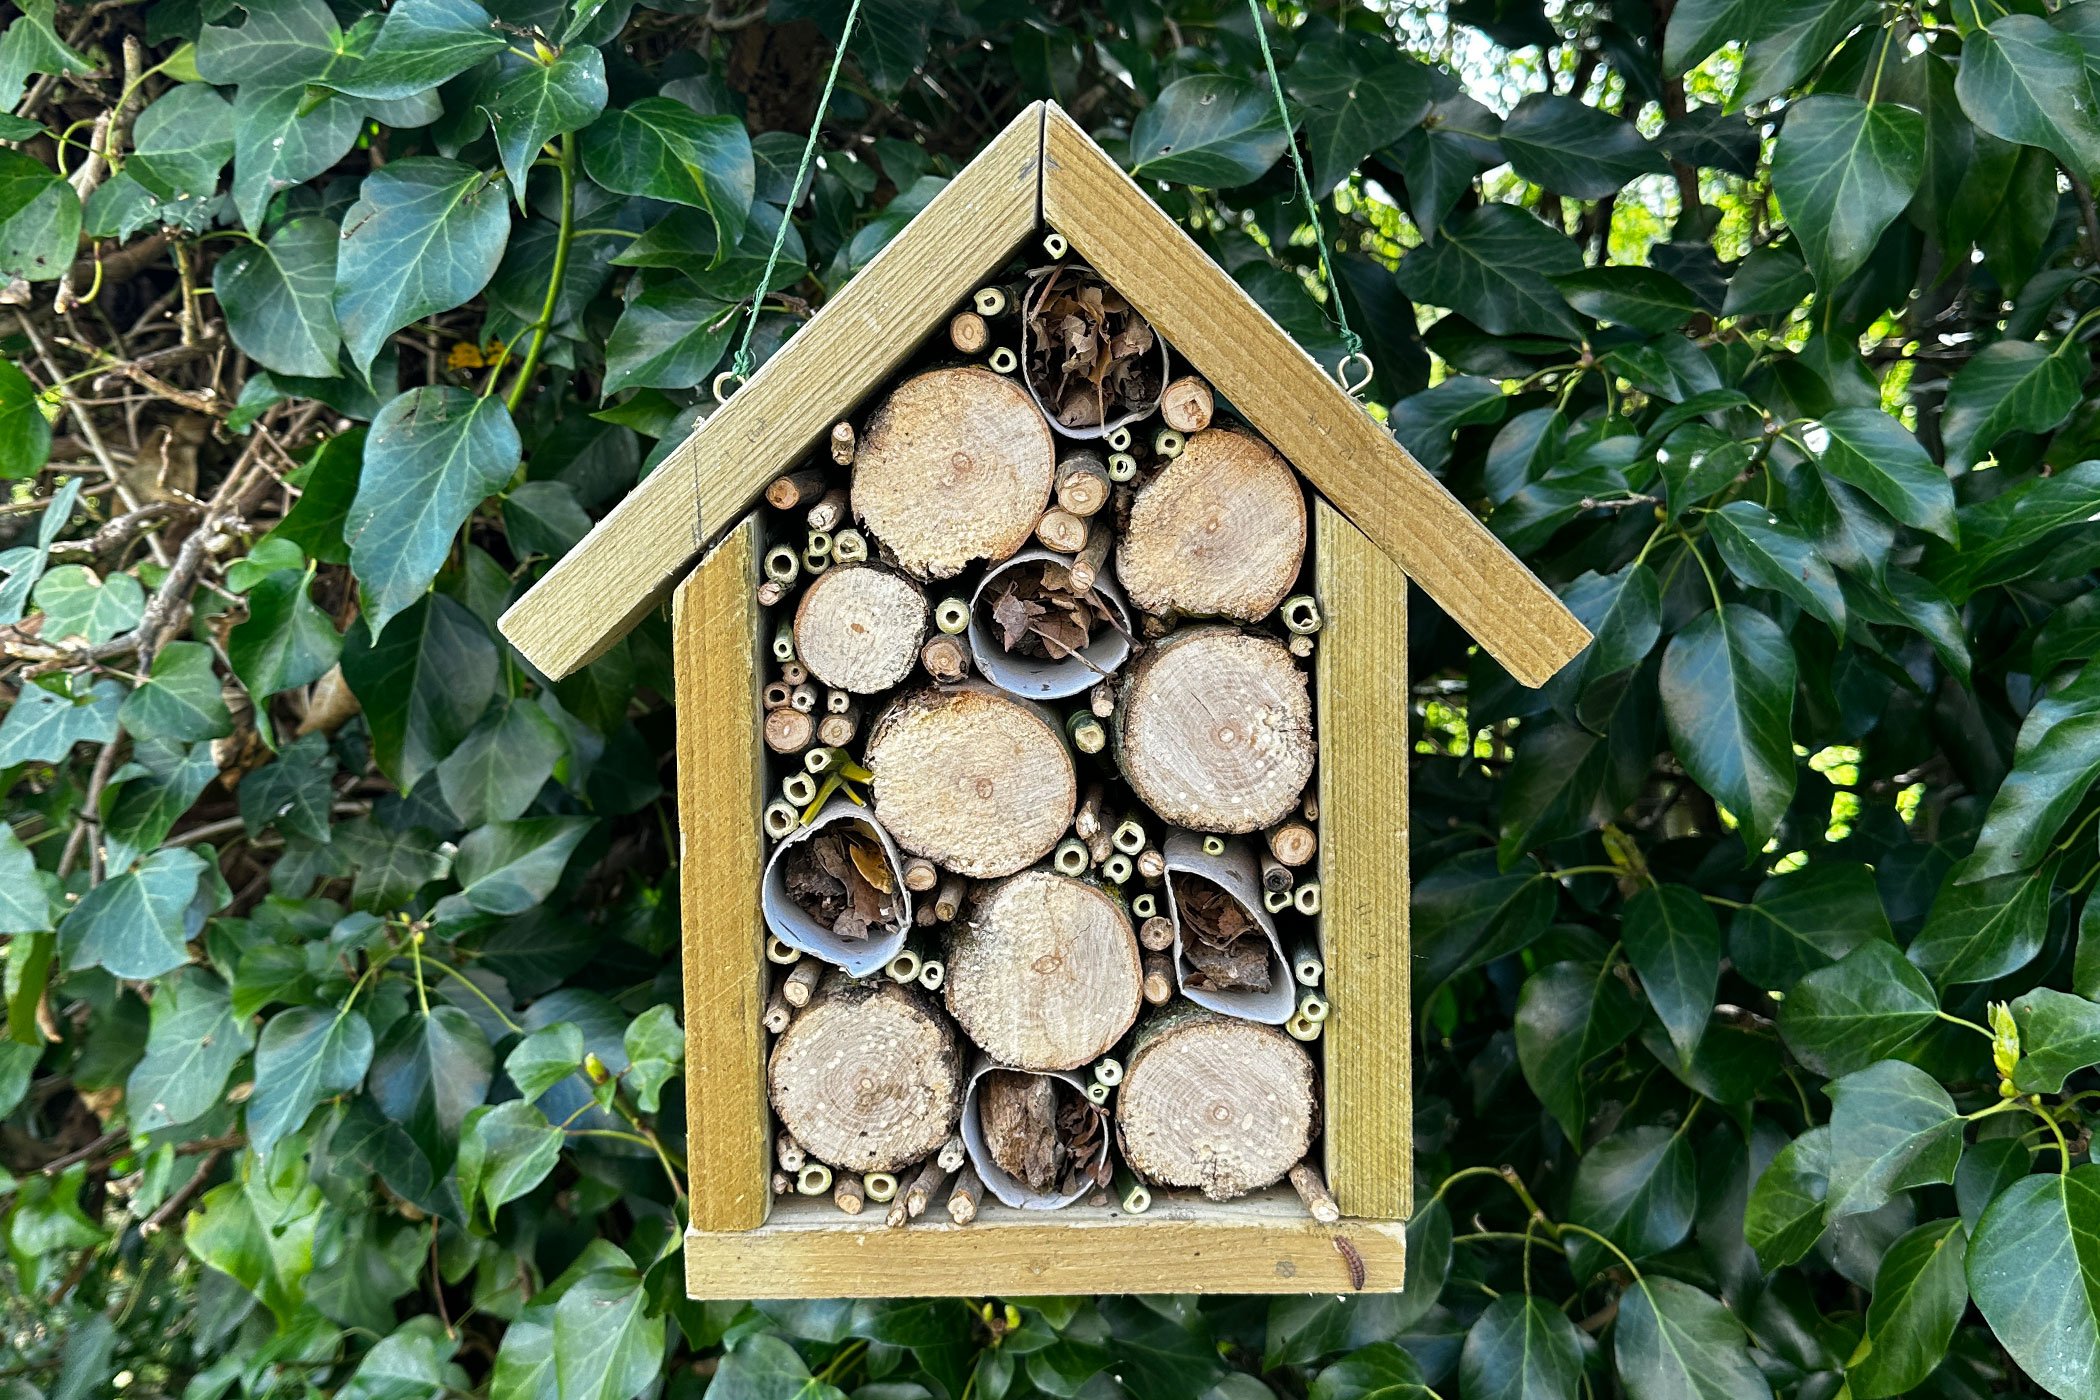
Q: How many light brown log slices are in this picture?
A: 8